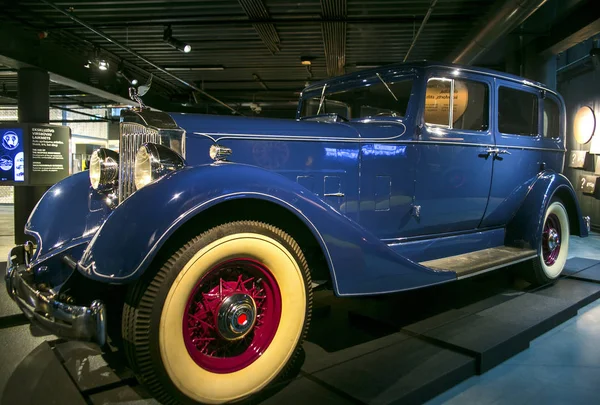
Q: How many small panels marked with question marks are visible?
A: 2